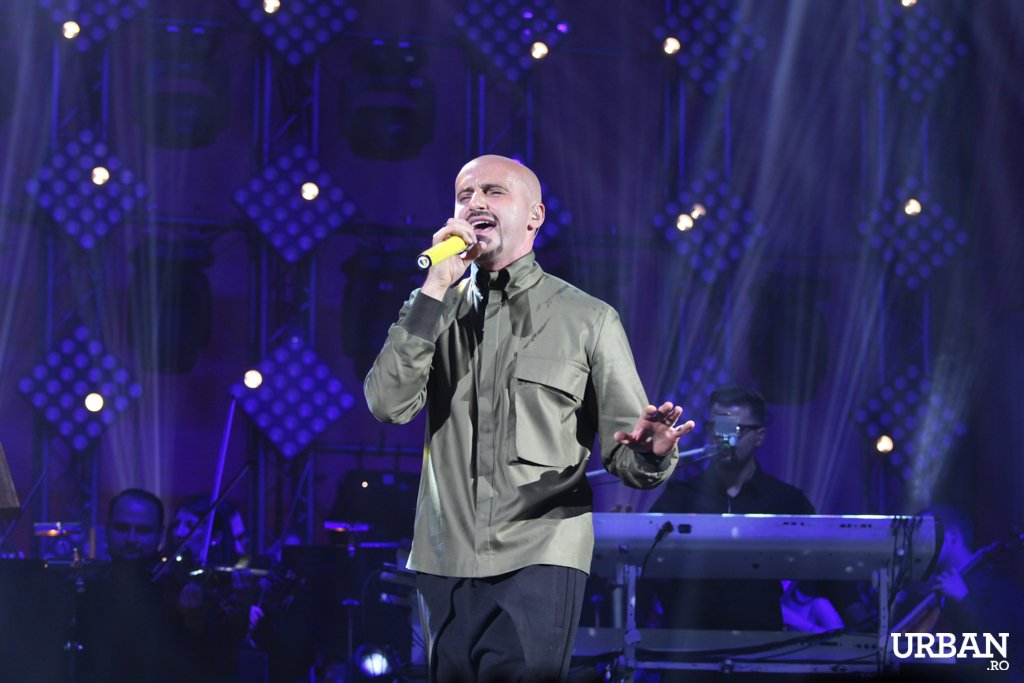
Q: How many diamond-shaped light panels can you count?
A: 14